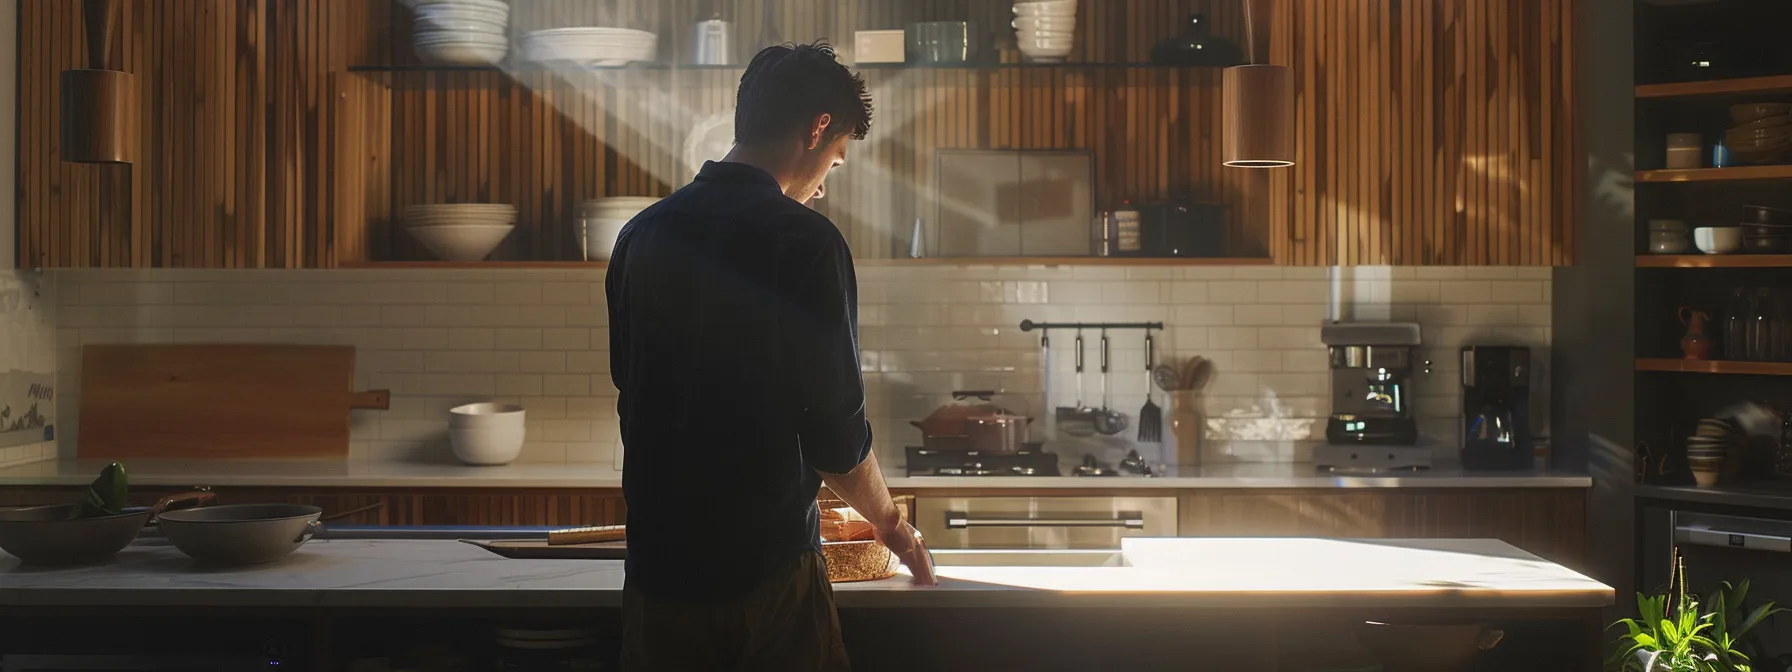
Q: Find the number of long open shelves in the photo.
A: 2